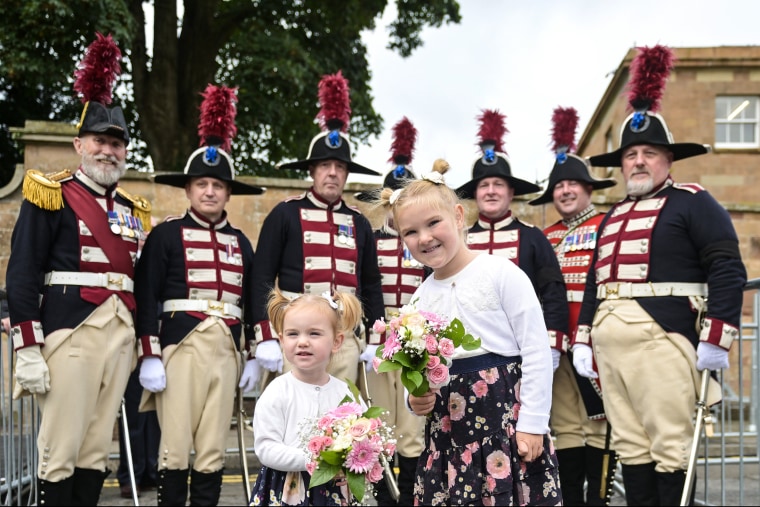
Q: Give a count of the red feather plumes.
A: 7